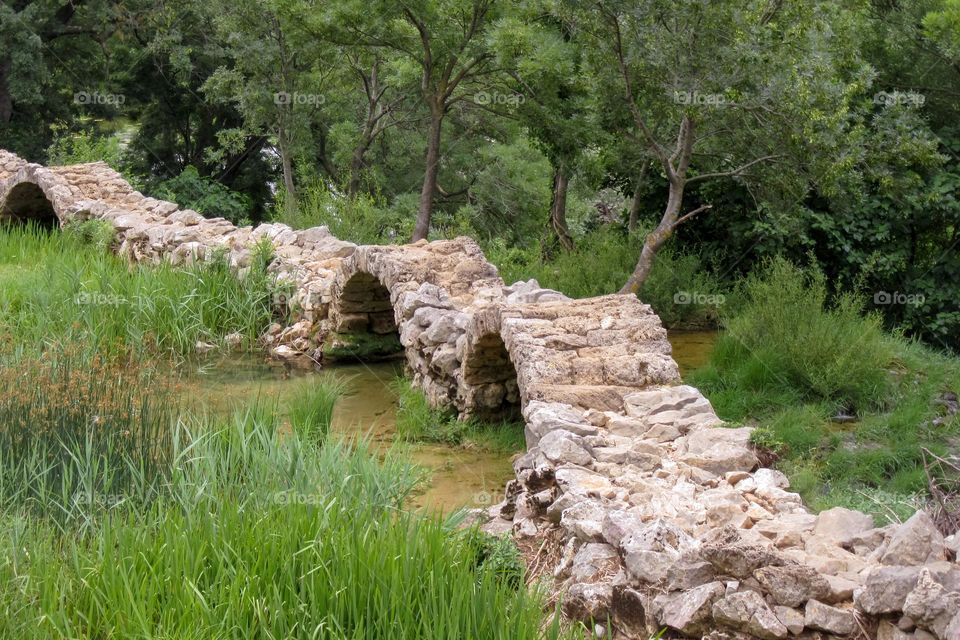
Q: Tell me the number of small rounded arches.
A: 3